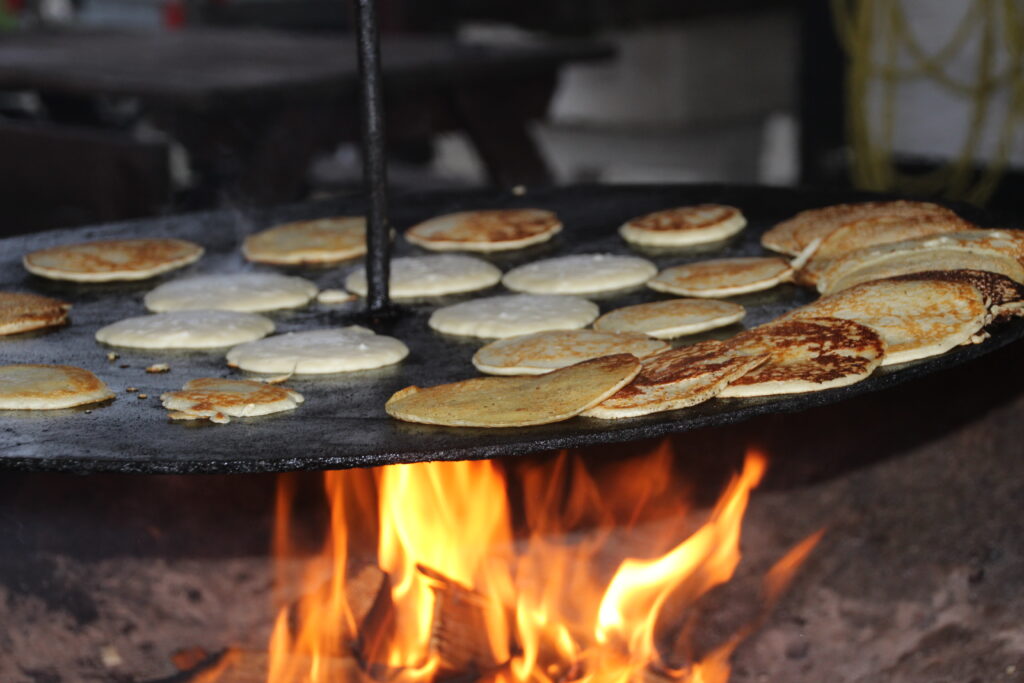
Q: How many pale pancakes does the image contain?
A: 6